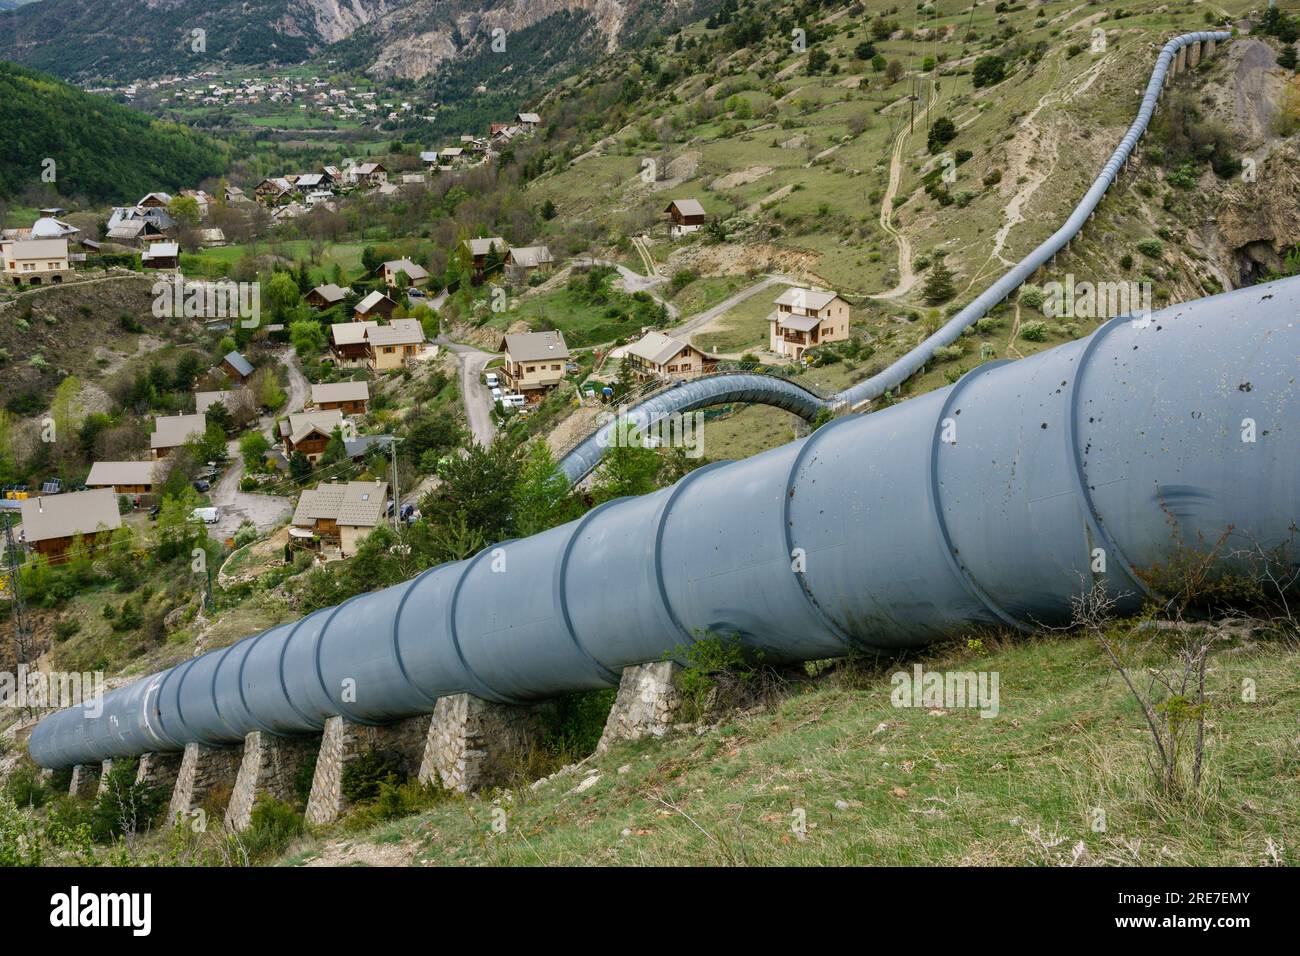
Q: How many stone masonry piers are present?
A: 9